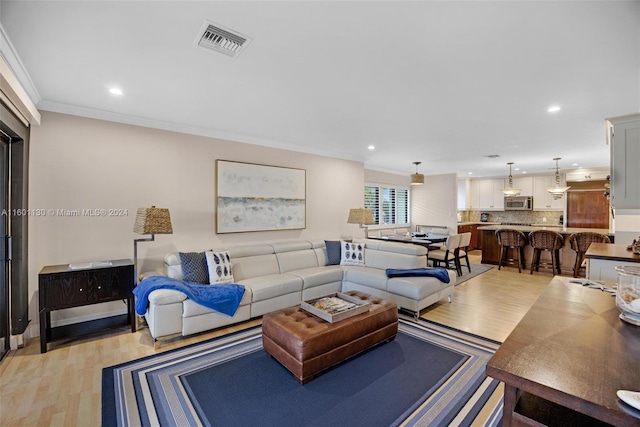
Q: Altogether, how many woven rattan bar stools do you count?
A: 3